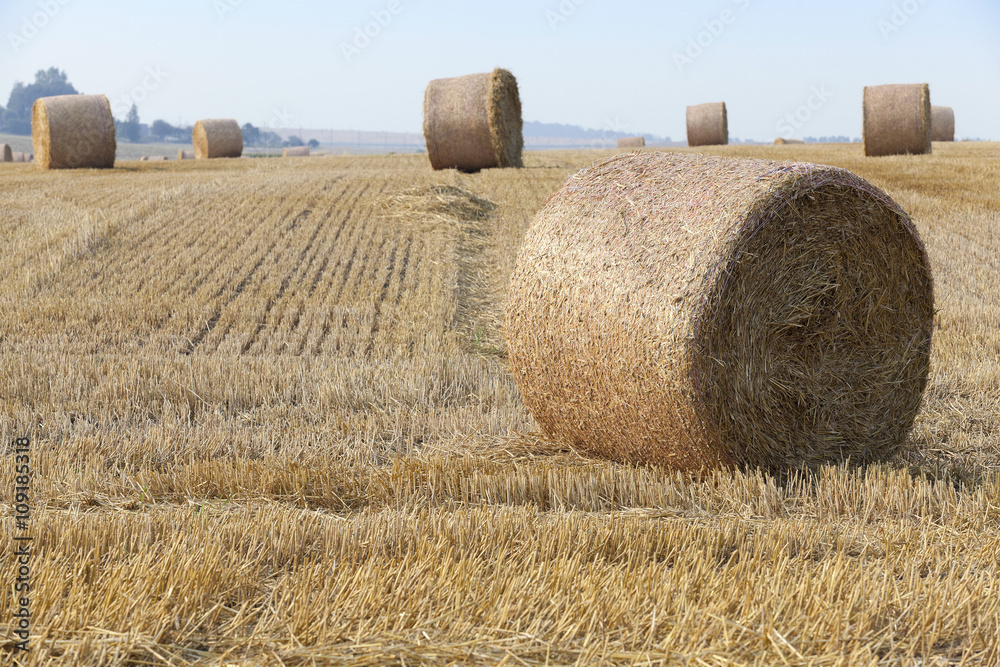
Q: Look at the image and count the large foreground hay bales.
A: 1